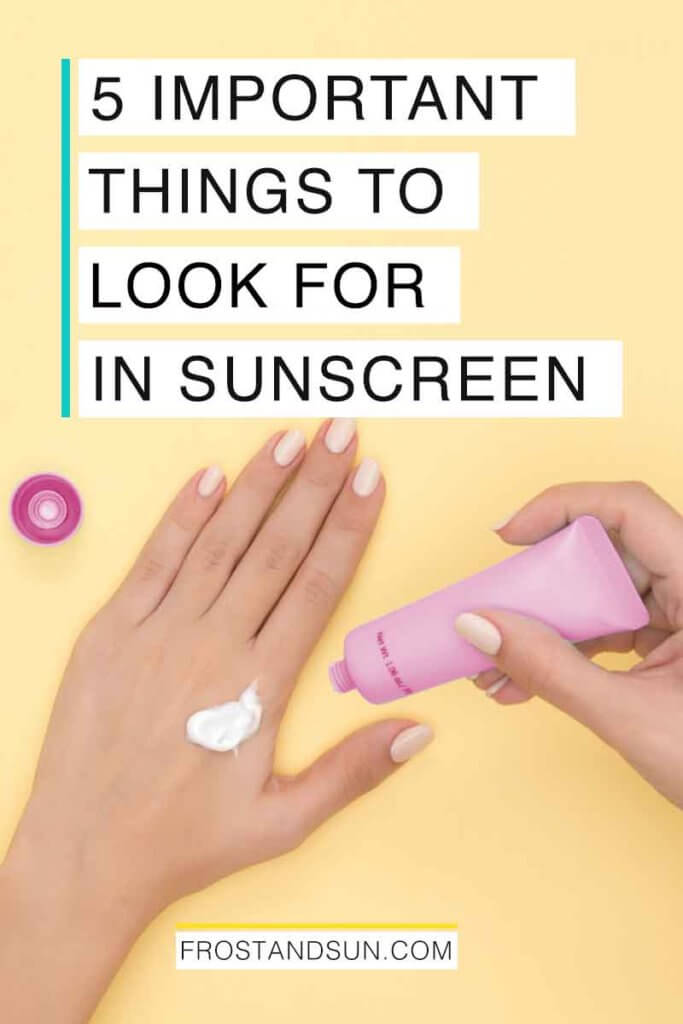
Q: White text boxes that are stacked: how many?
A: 4